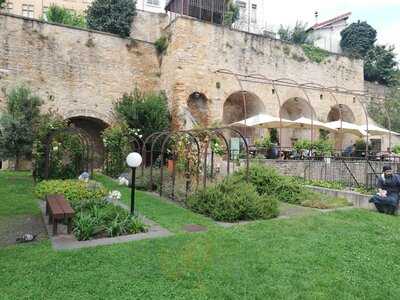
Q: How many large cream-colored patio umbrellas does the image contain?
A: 4